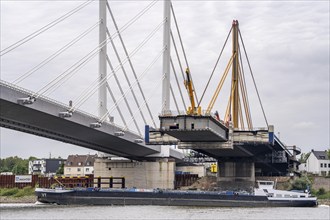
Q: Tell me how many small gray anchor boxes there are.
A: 5